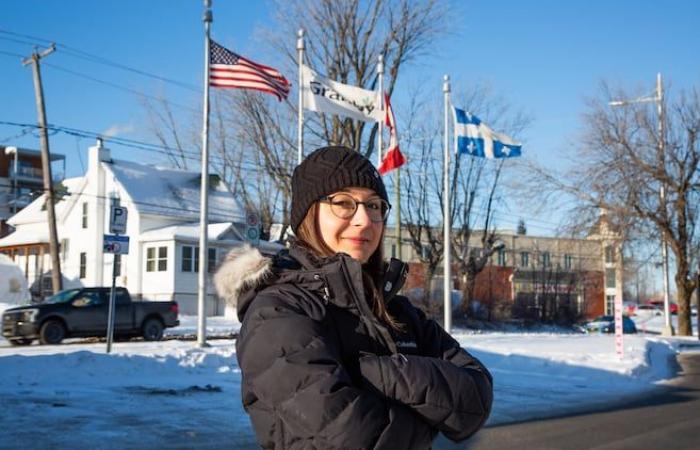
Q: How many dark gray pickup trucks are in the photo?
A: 1